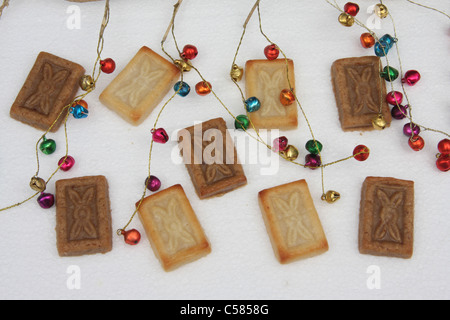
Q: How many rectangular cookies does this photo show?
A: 9